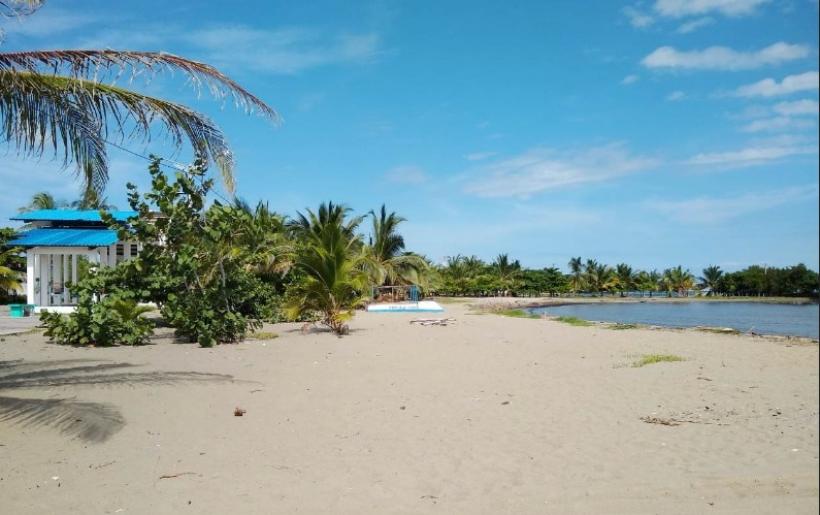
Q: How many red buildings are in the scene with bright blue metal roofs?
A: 0